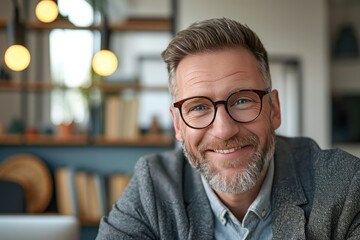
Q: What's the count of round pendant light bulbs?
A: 3